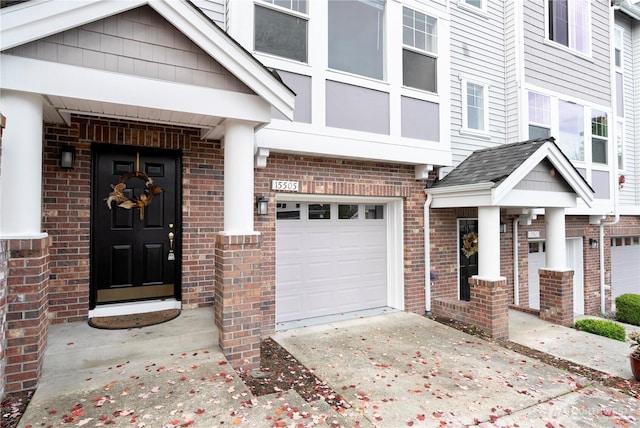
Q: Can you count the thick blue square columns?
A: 0